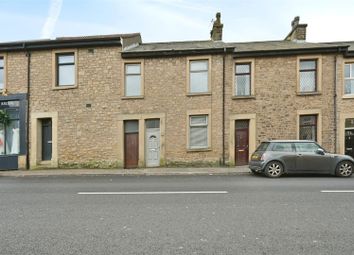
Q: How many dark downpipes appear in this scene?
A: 3